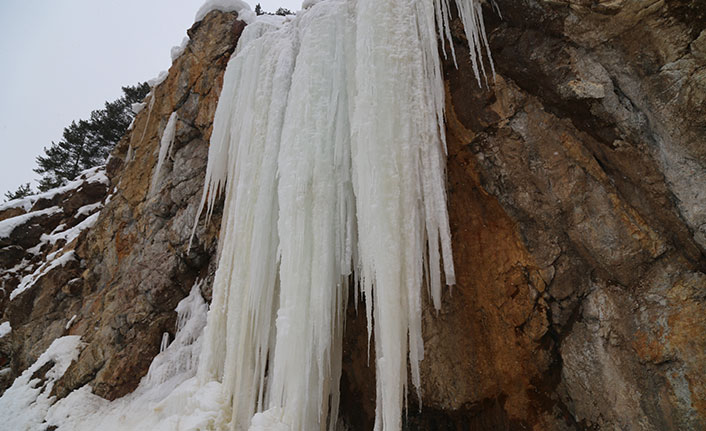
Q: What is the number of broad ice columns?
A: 3